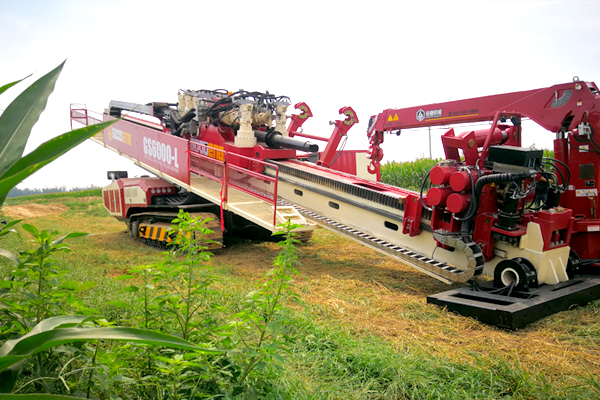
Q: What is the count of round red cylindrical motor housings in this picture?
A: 4